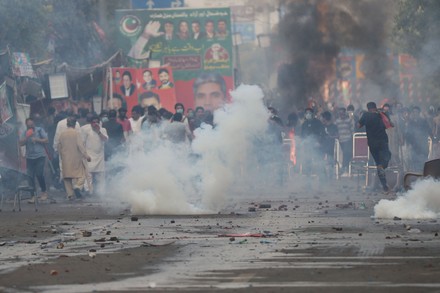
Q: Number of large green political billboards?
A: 1